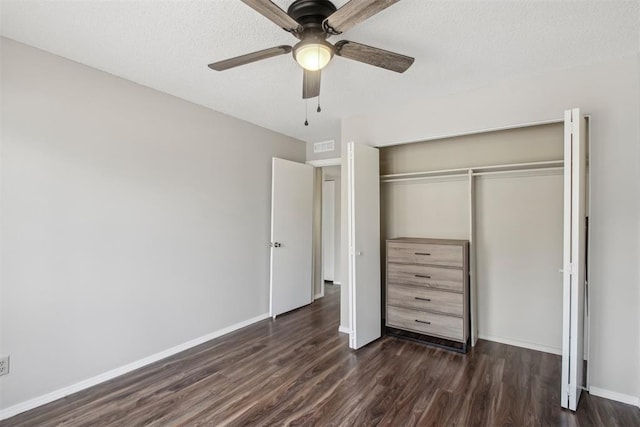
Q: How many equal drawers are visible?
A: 4